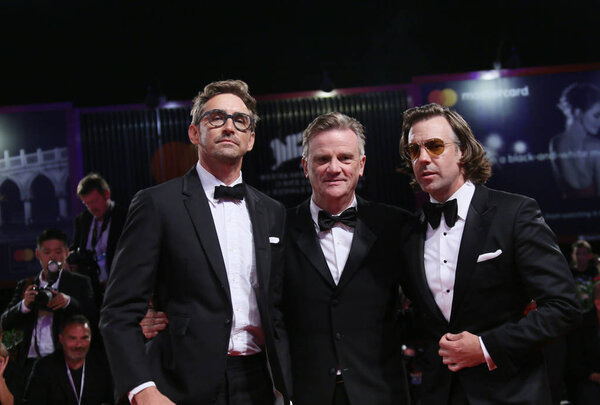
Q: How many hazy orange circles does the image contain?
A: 1